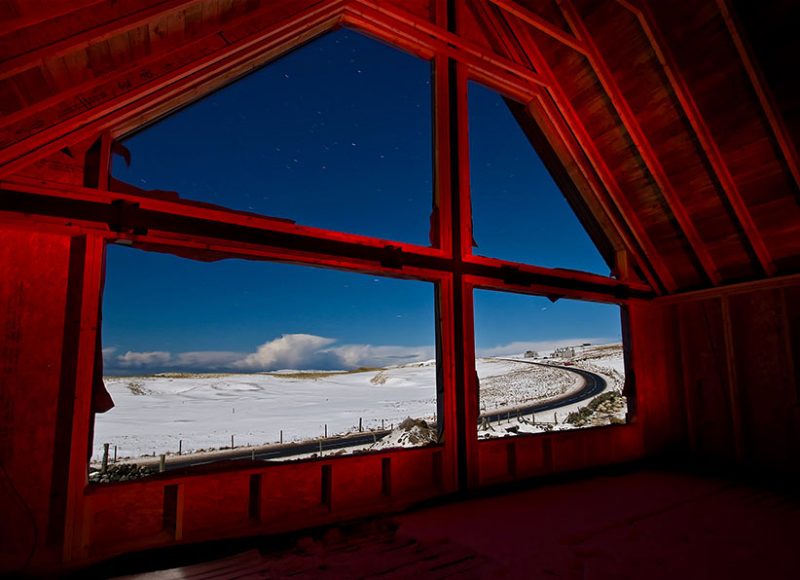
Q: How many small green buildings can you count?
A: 0